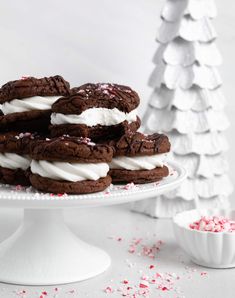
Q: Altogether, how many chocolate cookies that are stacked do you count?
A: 5